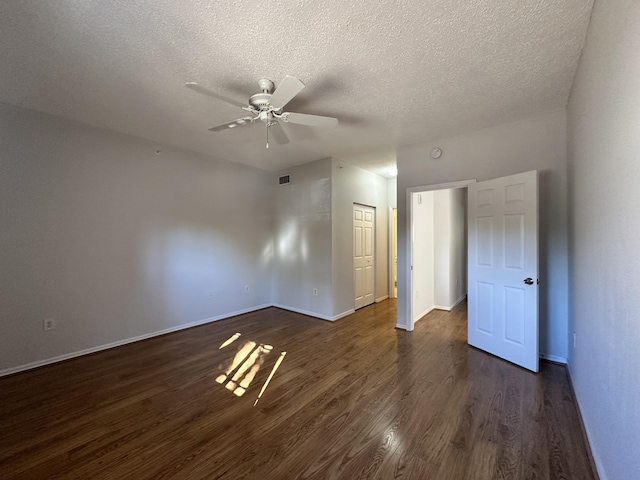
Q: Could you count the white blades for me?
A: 5